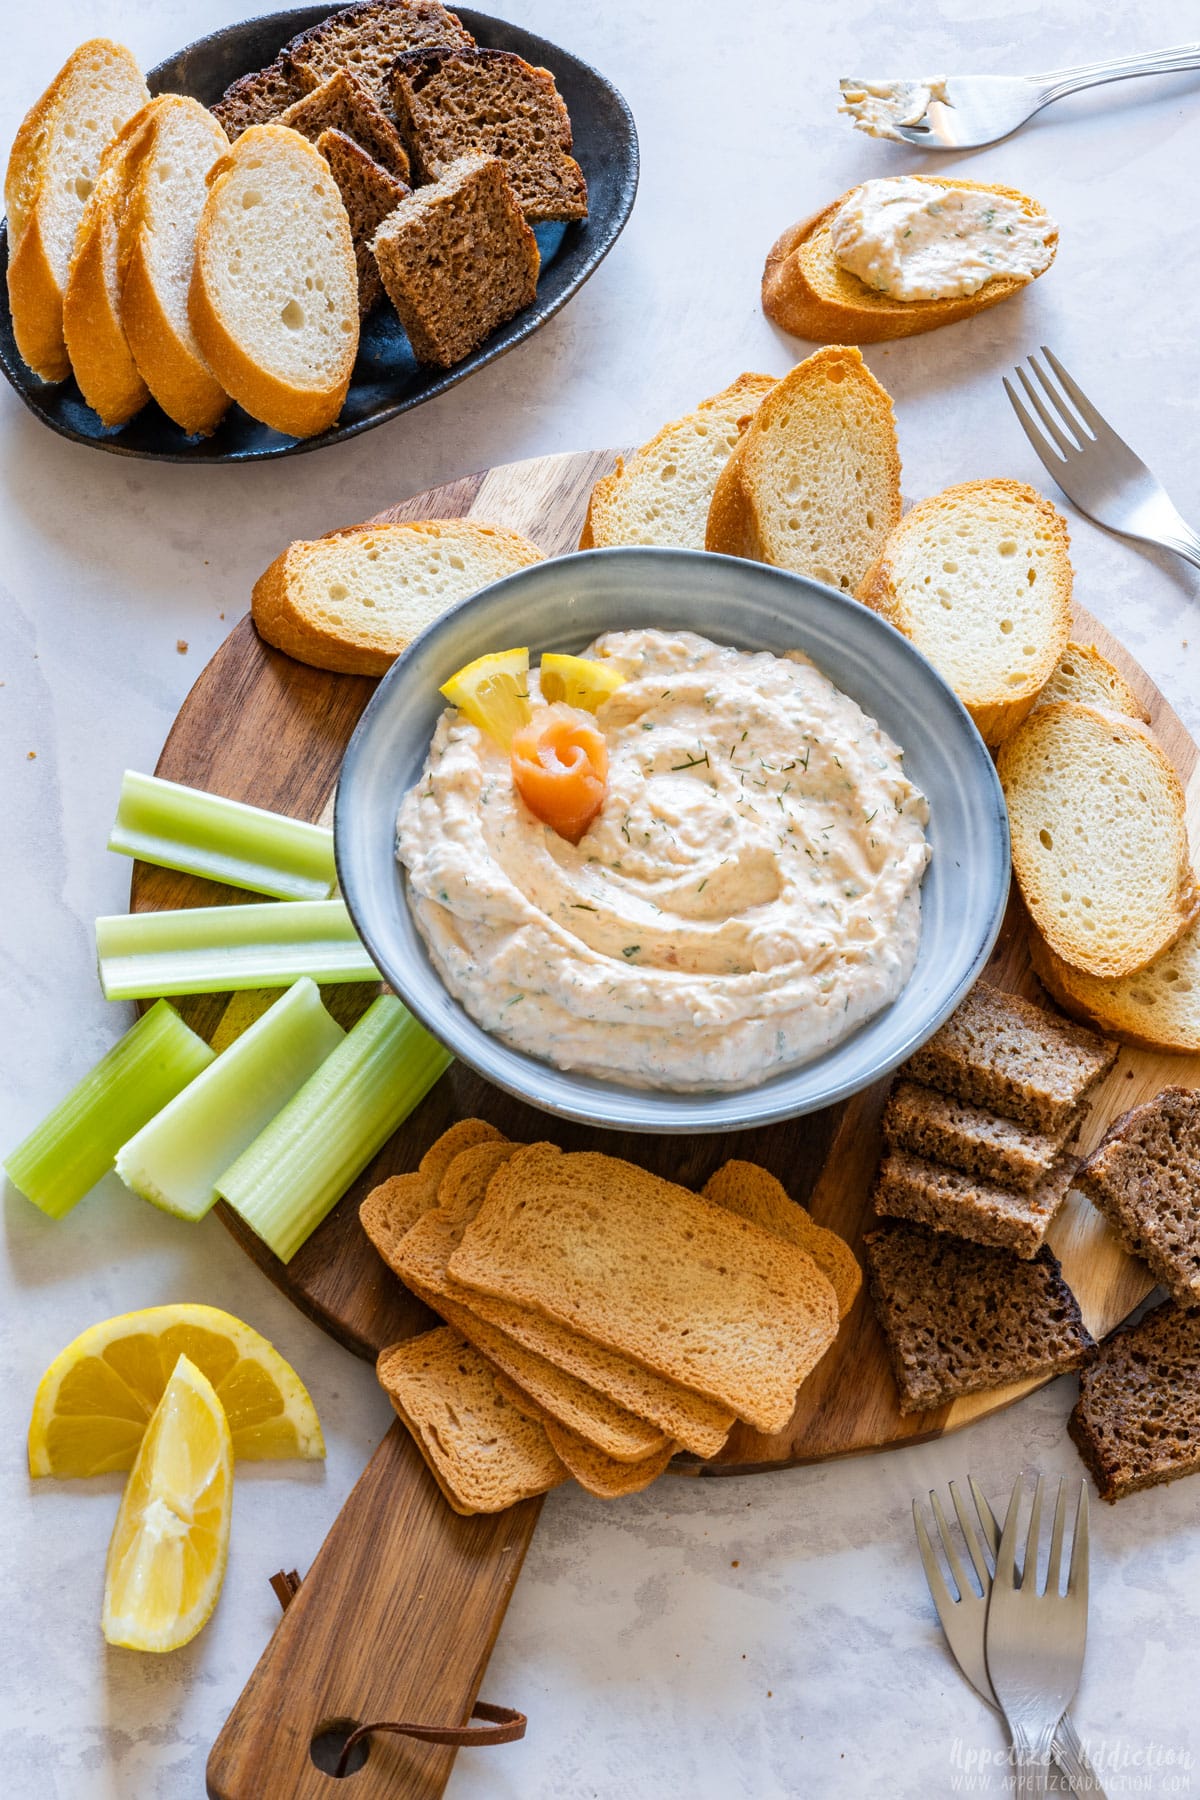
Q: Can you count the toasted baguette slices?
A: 8